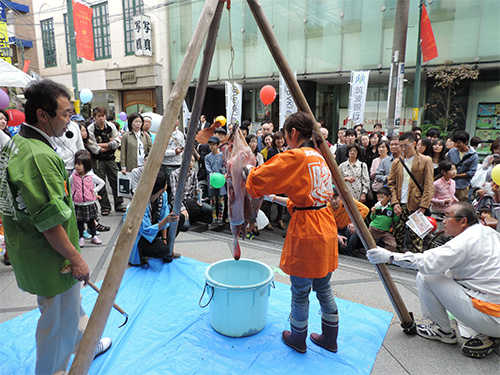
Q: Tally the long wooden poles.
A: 3